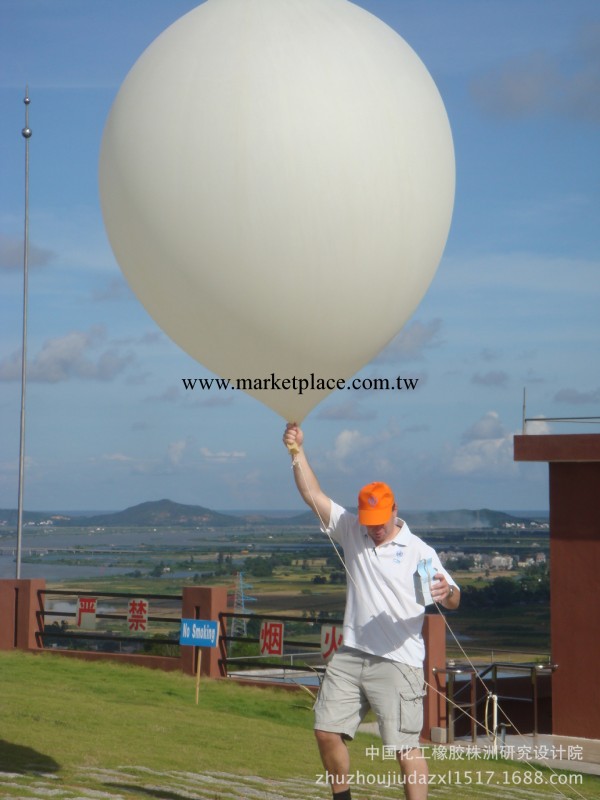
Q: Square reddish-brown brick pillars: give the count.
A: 3